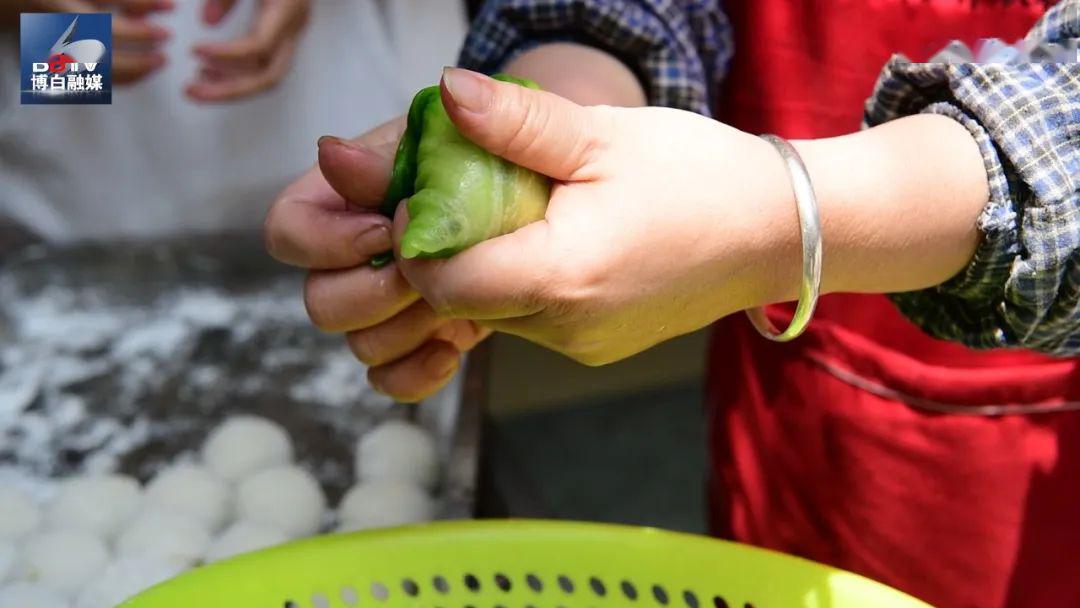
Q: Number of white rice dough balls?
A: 13